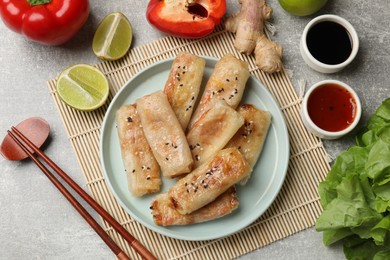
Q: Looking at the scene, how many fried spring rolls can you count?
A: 8